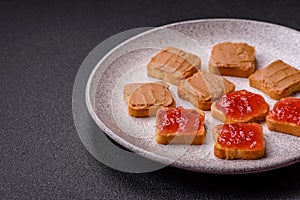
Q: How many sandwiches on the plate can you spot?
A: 9